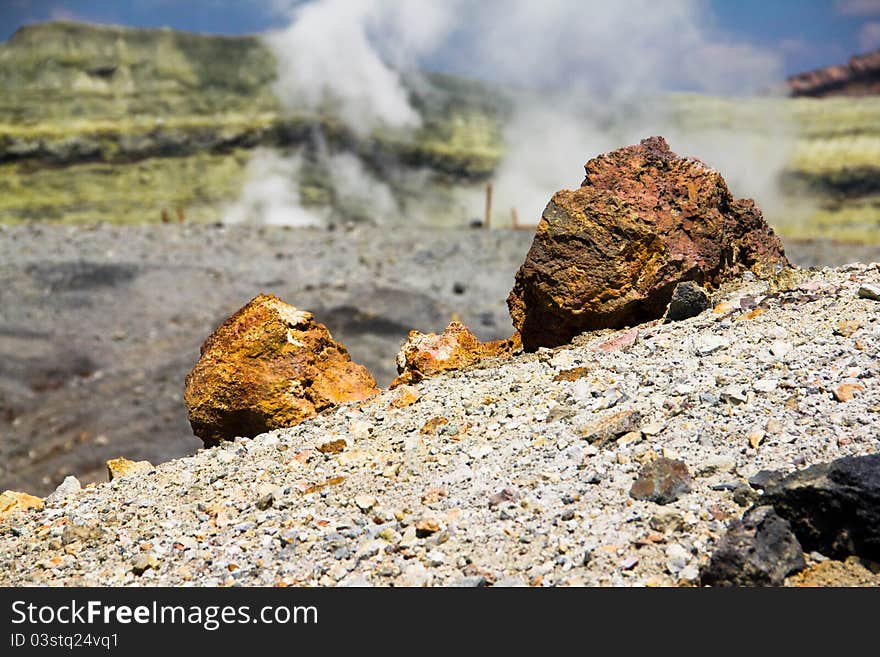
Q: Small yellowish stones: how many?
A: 2